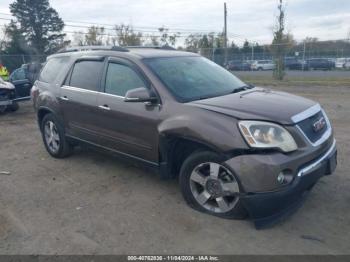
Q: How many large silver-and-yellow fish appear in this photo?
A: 0